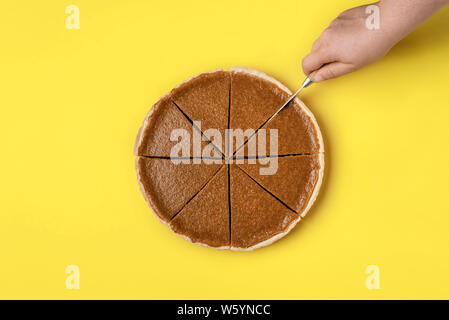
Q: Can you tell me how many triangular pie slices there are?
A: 8